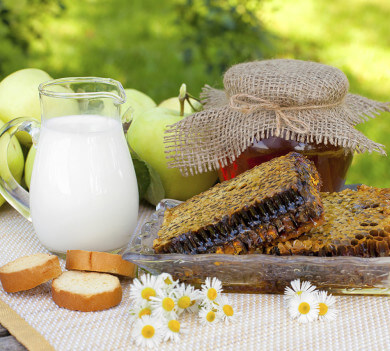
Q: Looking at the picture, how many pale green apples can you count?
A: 6